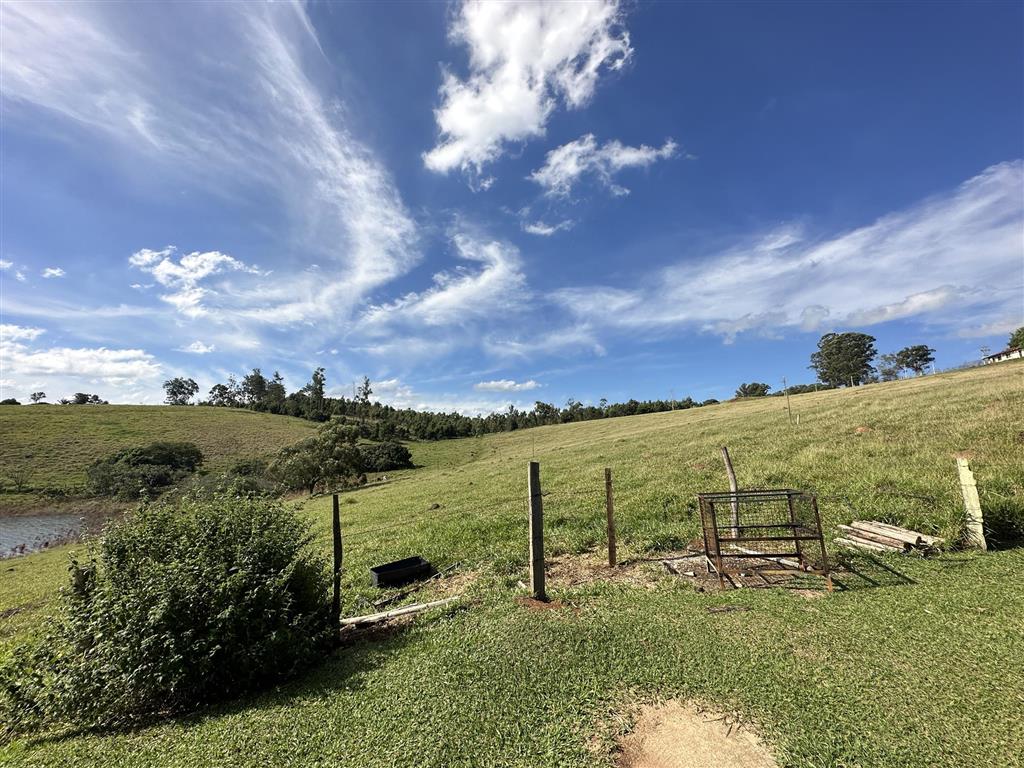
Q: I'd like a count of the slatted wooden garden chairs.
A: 0